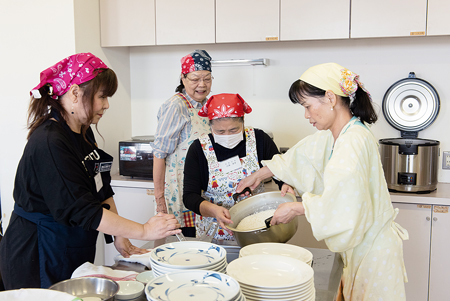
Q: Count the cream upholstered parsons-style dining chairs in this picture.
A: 0